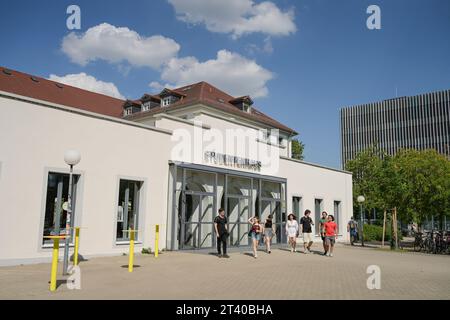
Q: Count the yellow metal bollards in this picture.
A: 4